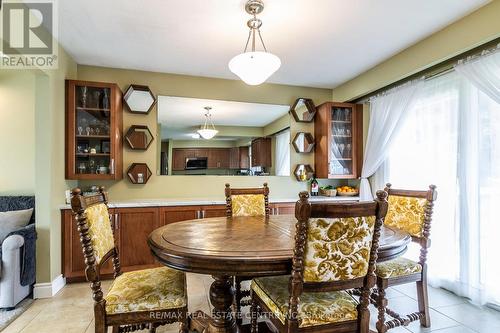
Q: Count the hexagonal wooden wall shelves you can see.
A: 6